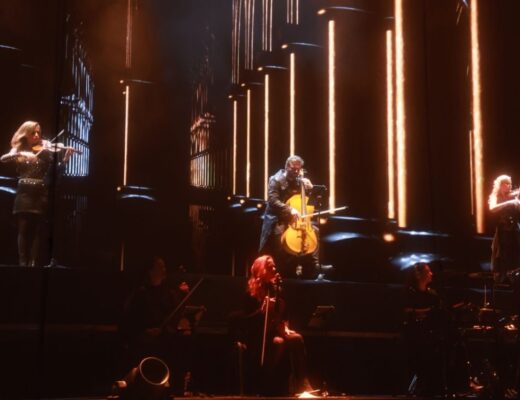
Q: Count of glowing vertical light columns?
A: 9